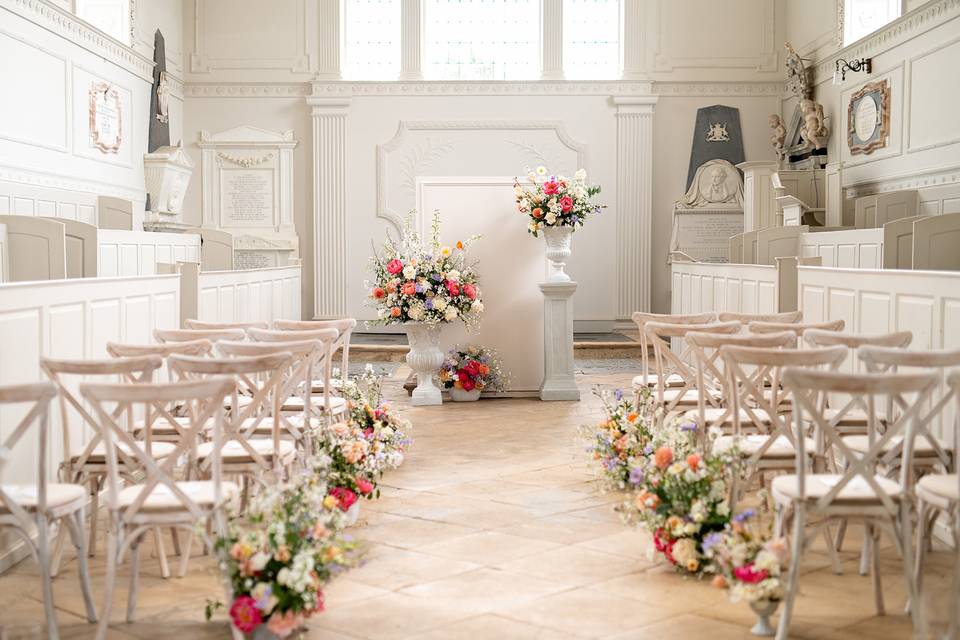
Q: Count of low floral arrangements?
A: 7